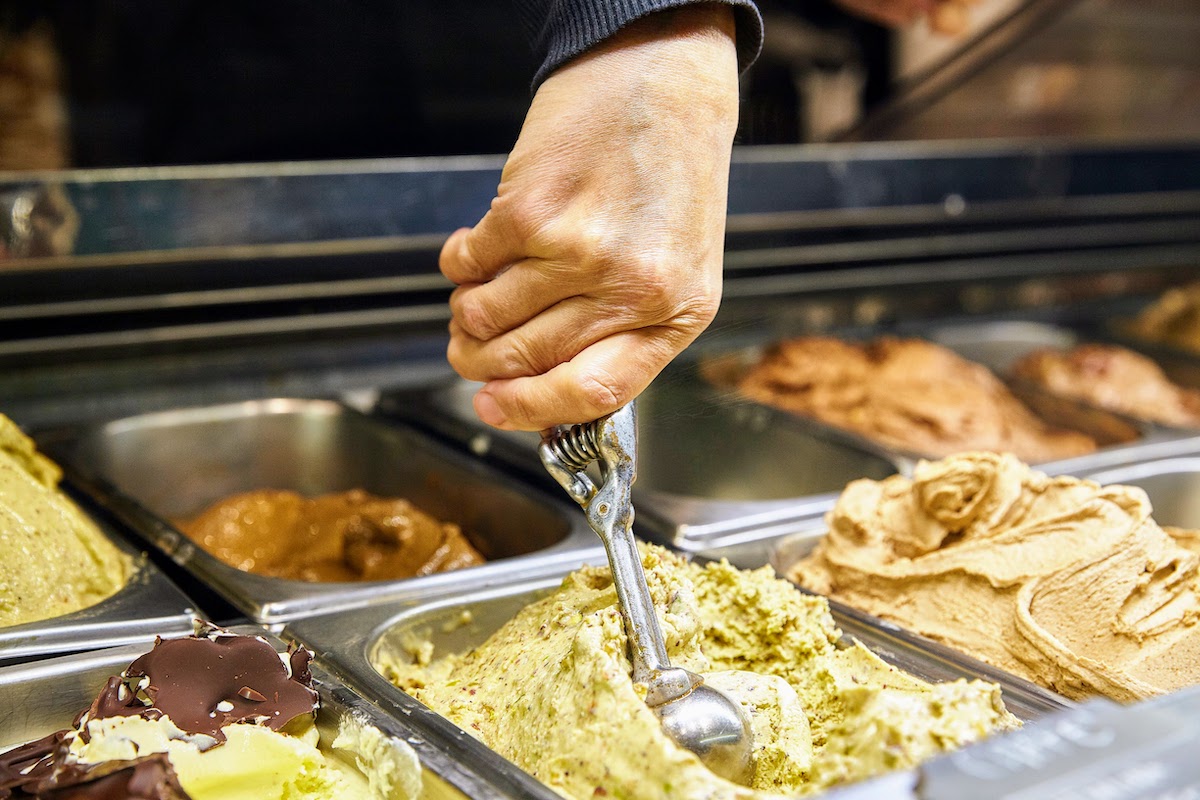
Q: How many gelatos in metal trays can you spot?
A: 8